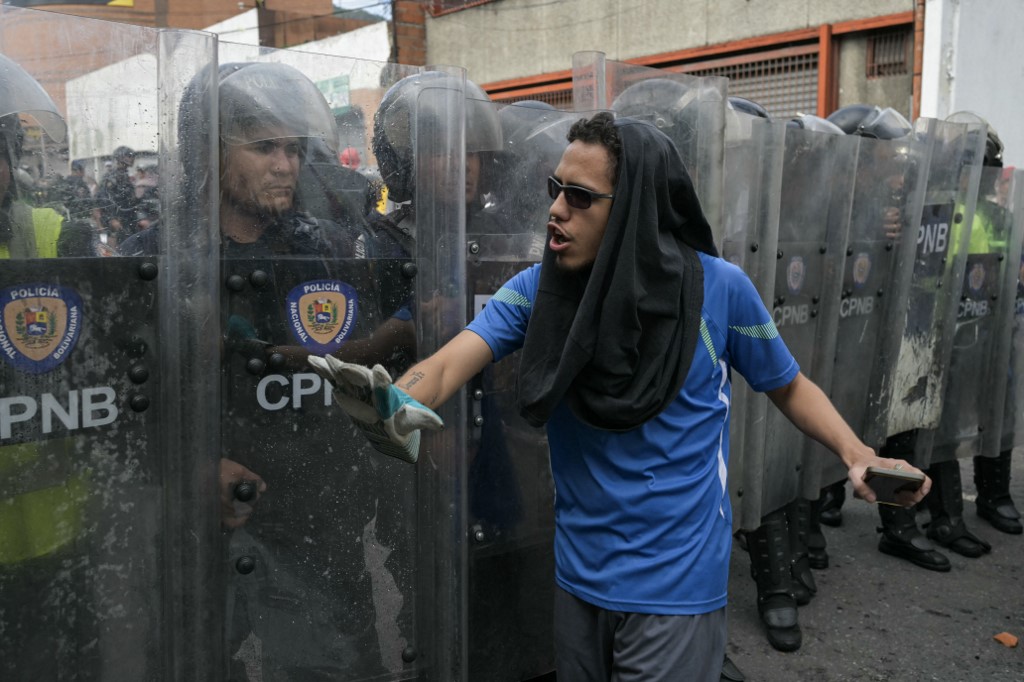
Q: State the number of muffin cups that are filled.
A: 0